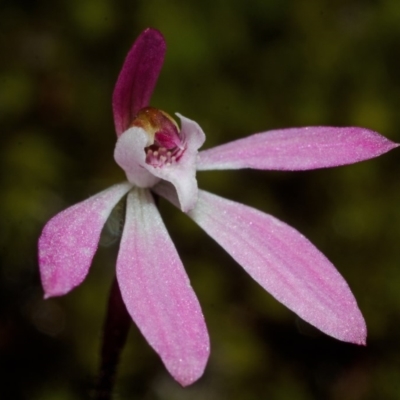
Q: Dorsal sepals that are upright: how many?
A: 1